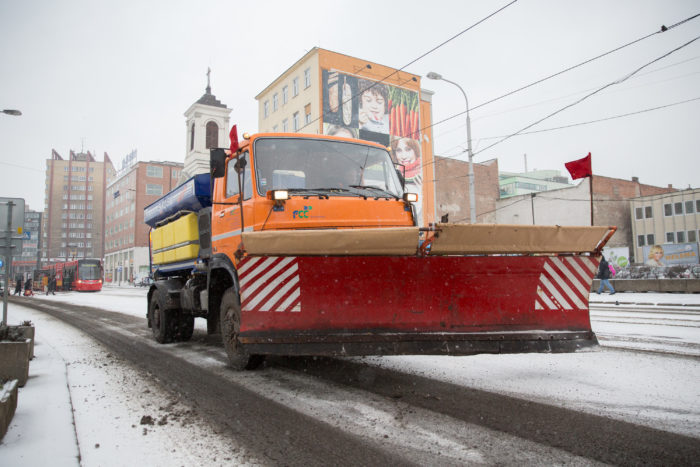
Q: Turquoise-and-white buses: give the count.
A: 0